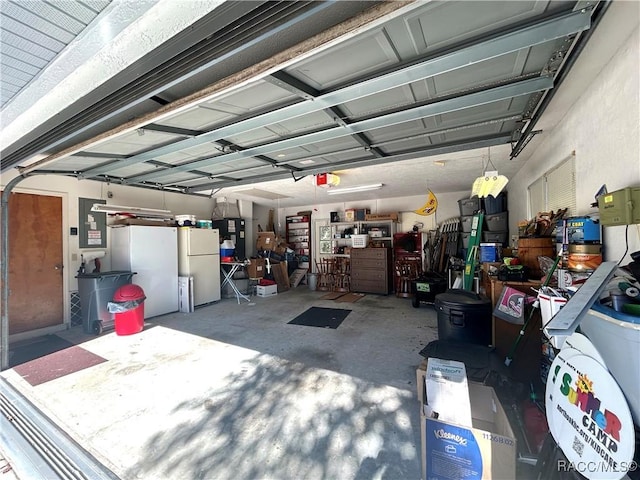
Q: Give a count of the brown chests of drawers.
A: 1